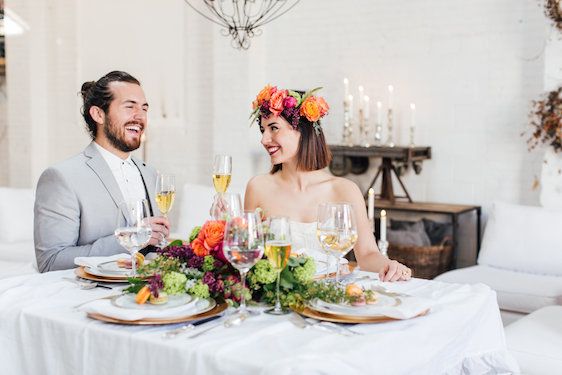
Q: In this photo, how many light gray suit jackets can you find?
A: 1